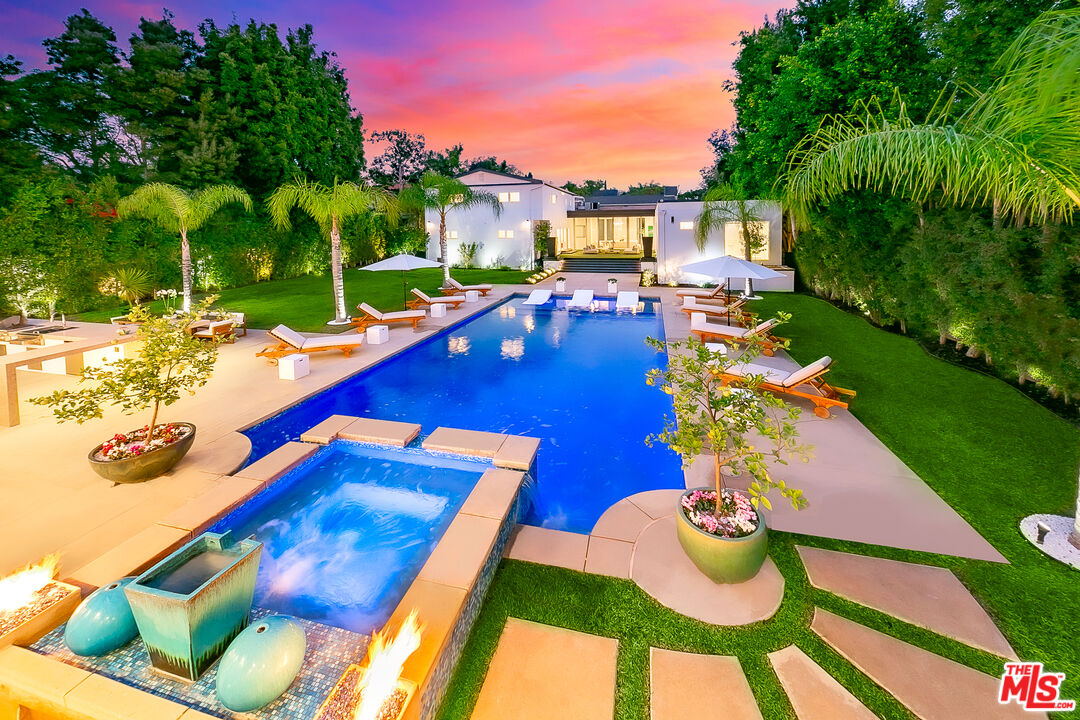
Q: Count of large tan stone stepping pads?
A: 5